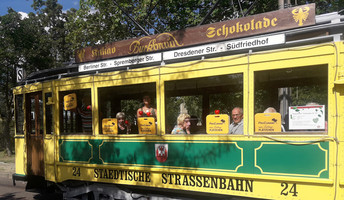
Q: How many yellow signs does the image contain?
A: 5